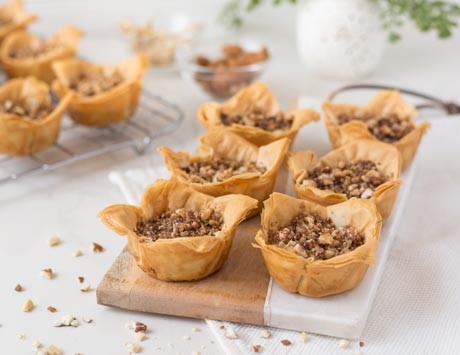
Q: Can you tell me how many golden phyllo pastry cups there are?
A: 10